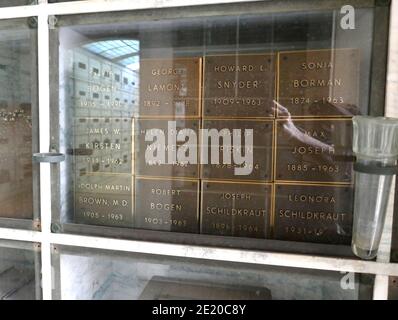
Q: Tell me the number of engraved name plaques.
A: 12